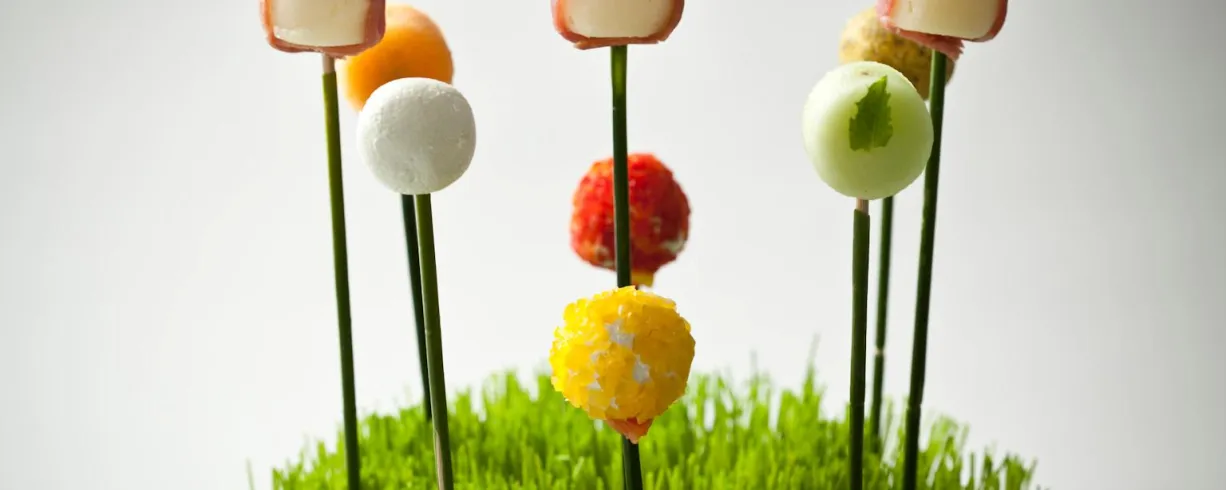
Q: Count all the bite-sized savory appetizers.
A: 9